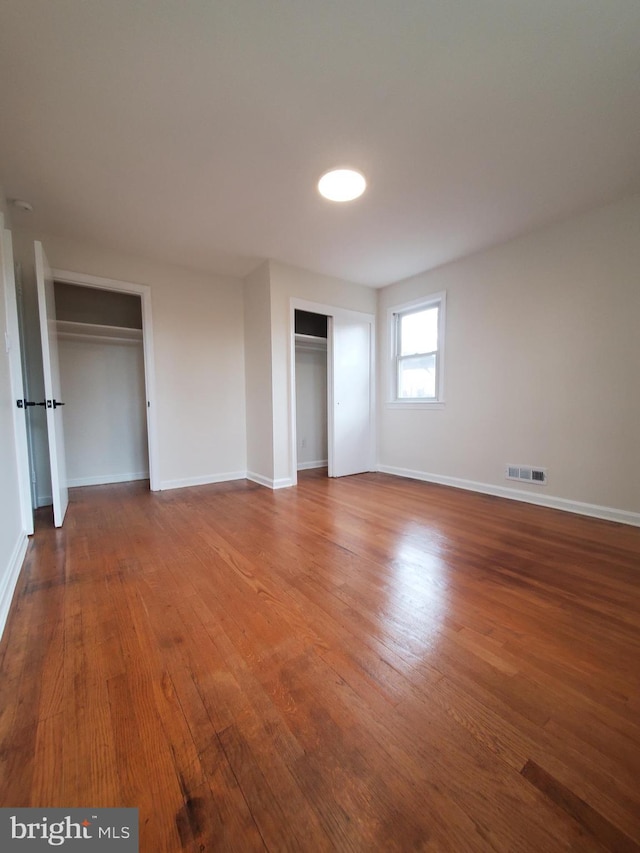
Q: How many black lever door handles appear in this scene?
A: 3